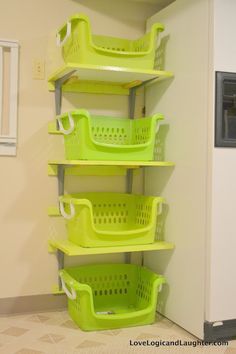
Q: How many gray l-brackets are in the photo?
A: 6